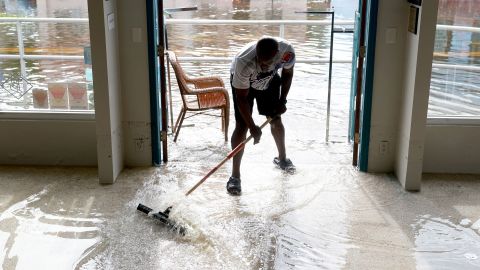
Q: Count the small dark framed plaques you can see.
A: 2